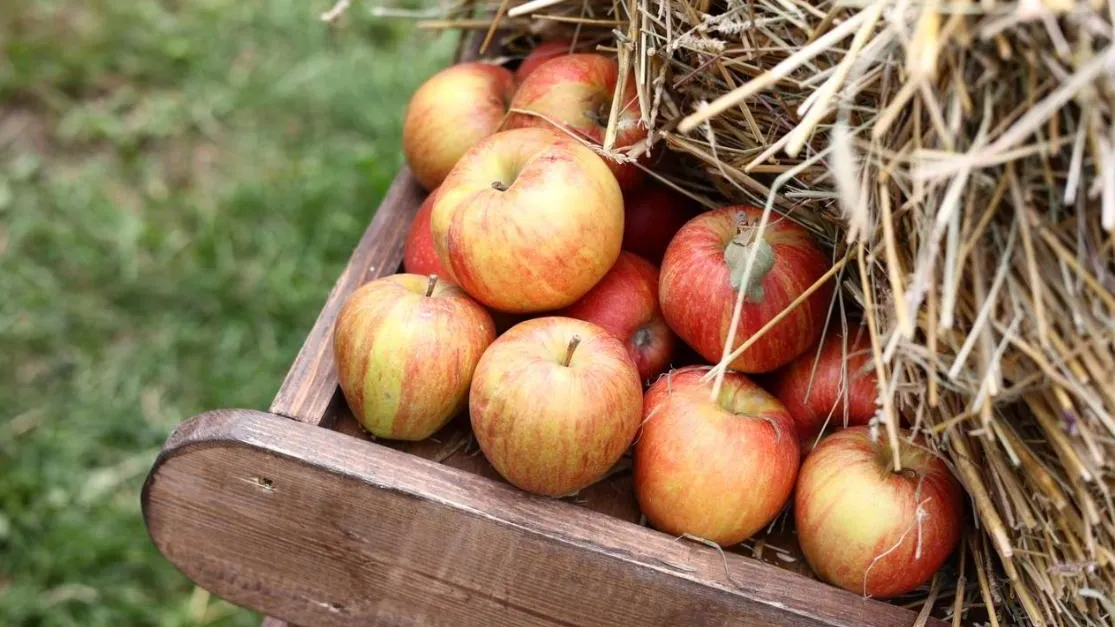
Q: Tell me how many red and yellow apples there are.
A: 13